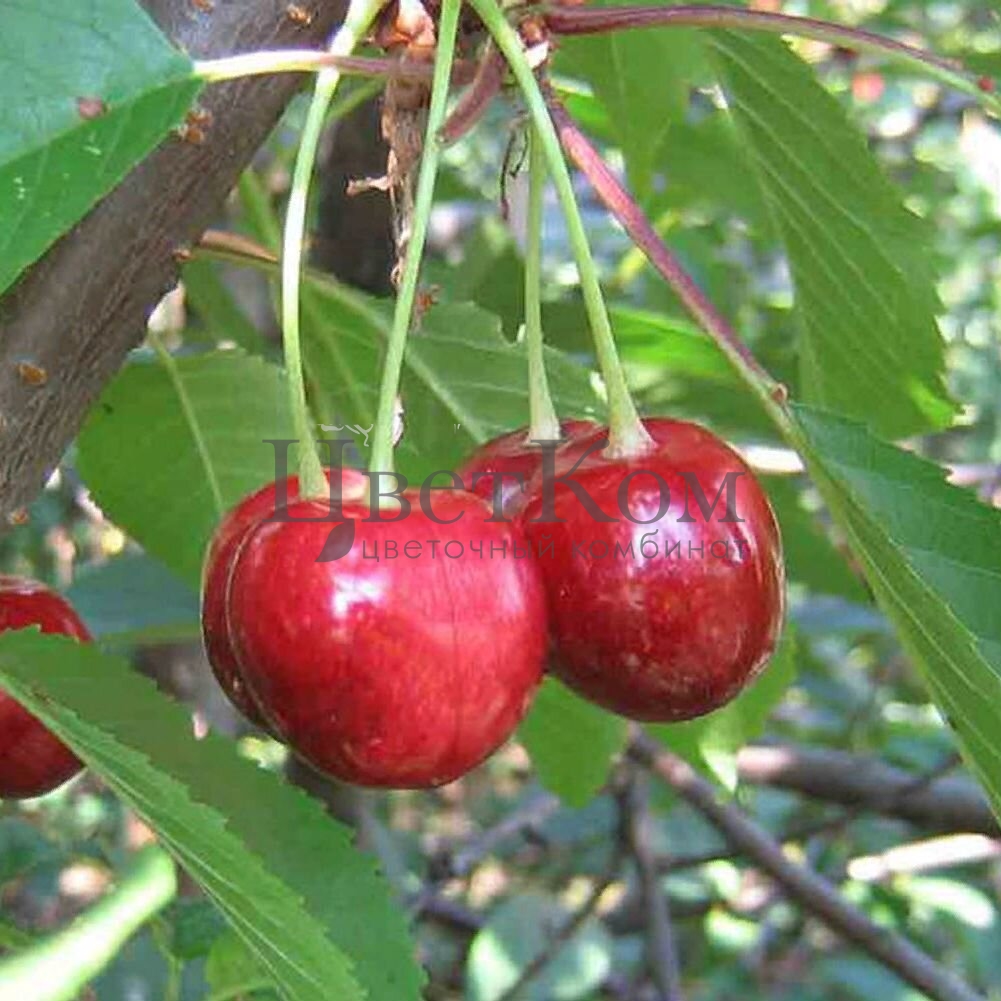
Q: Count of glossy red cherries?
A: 5